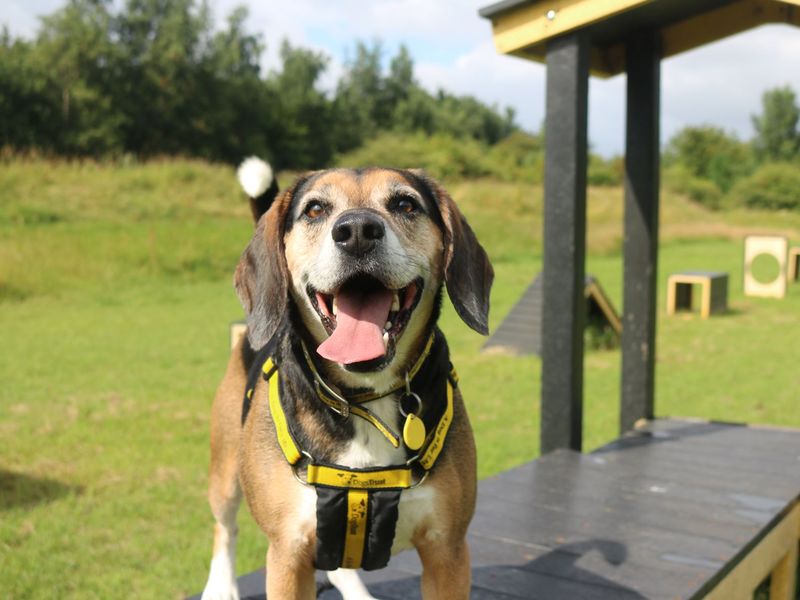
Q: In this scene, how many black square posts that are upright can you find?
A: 2